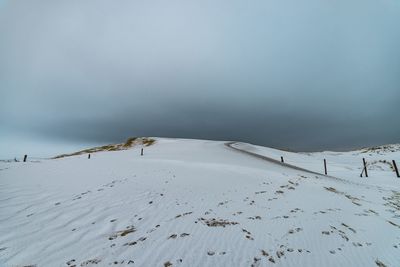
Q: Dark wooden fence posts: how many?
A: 7